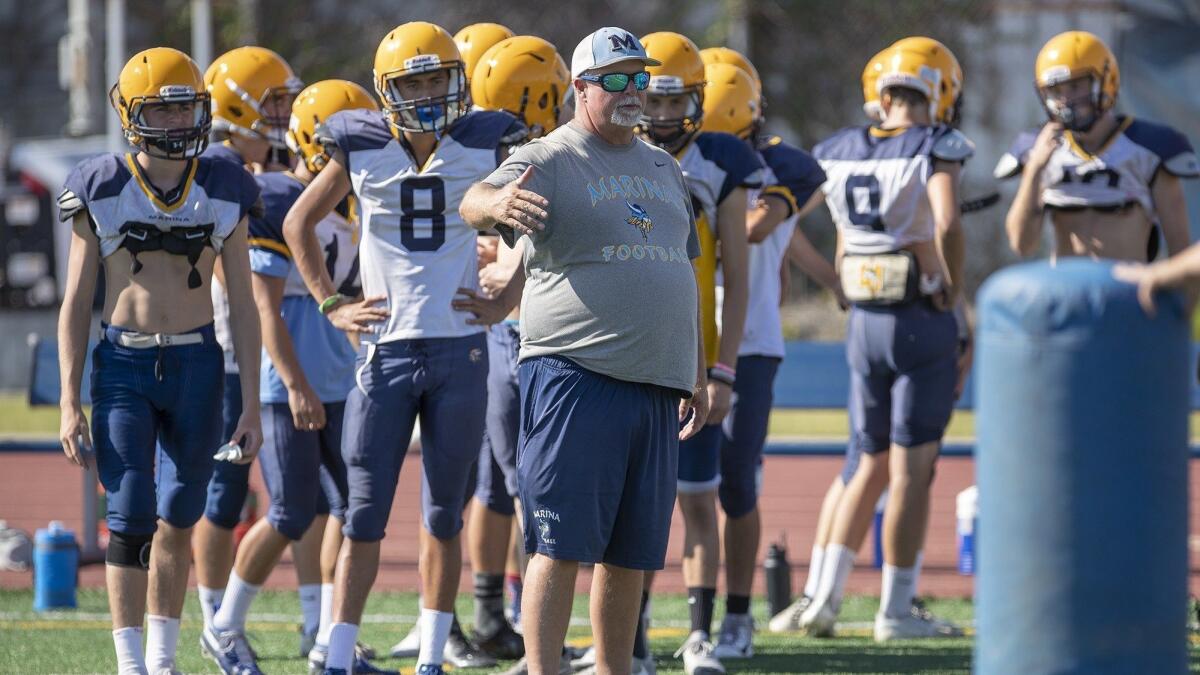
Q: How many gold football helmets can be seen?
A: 12